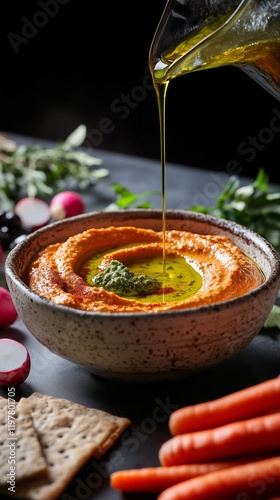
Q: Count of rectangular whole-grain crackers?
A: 2